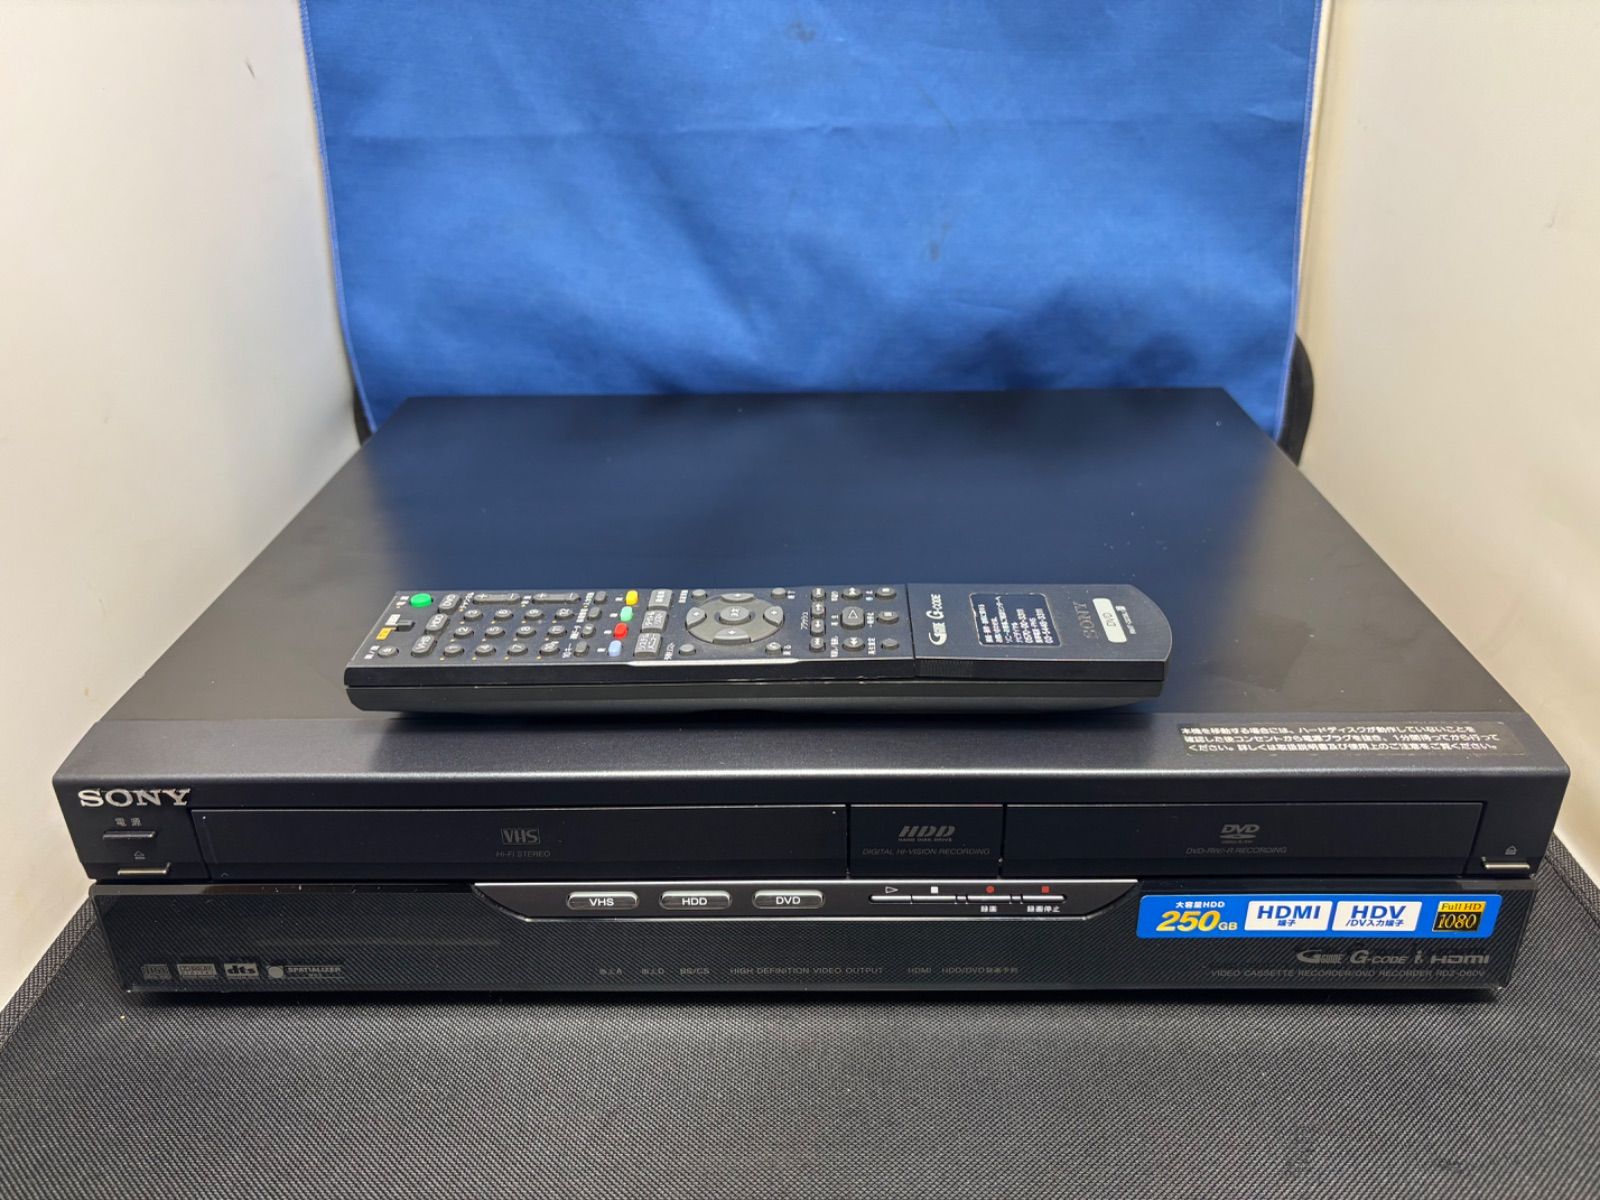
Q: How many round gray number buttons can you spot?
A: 12